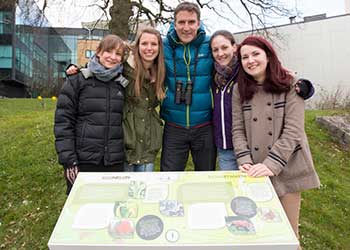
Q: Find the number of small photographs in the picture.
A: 6